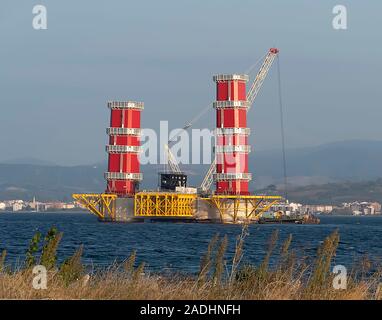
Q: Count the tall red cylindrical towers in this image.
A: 2